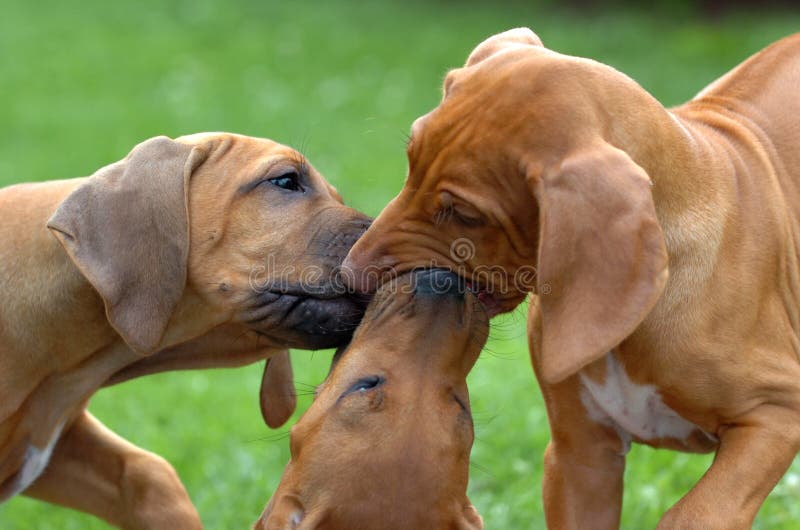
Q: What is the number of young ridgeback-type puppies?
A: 3